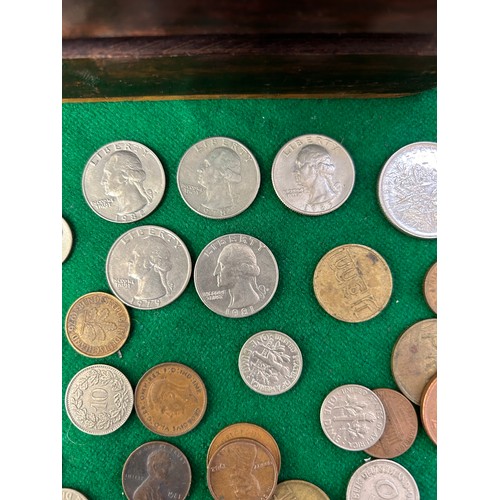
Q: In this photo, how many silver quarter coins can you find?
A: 5